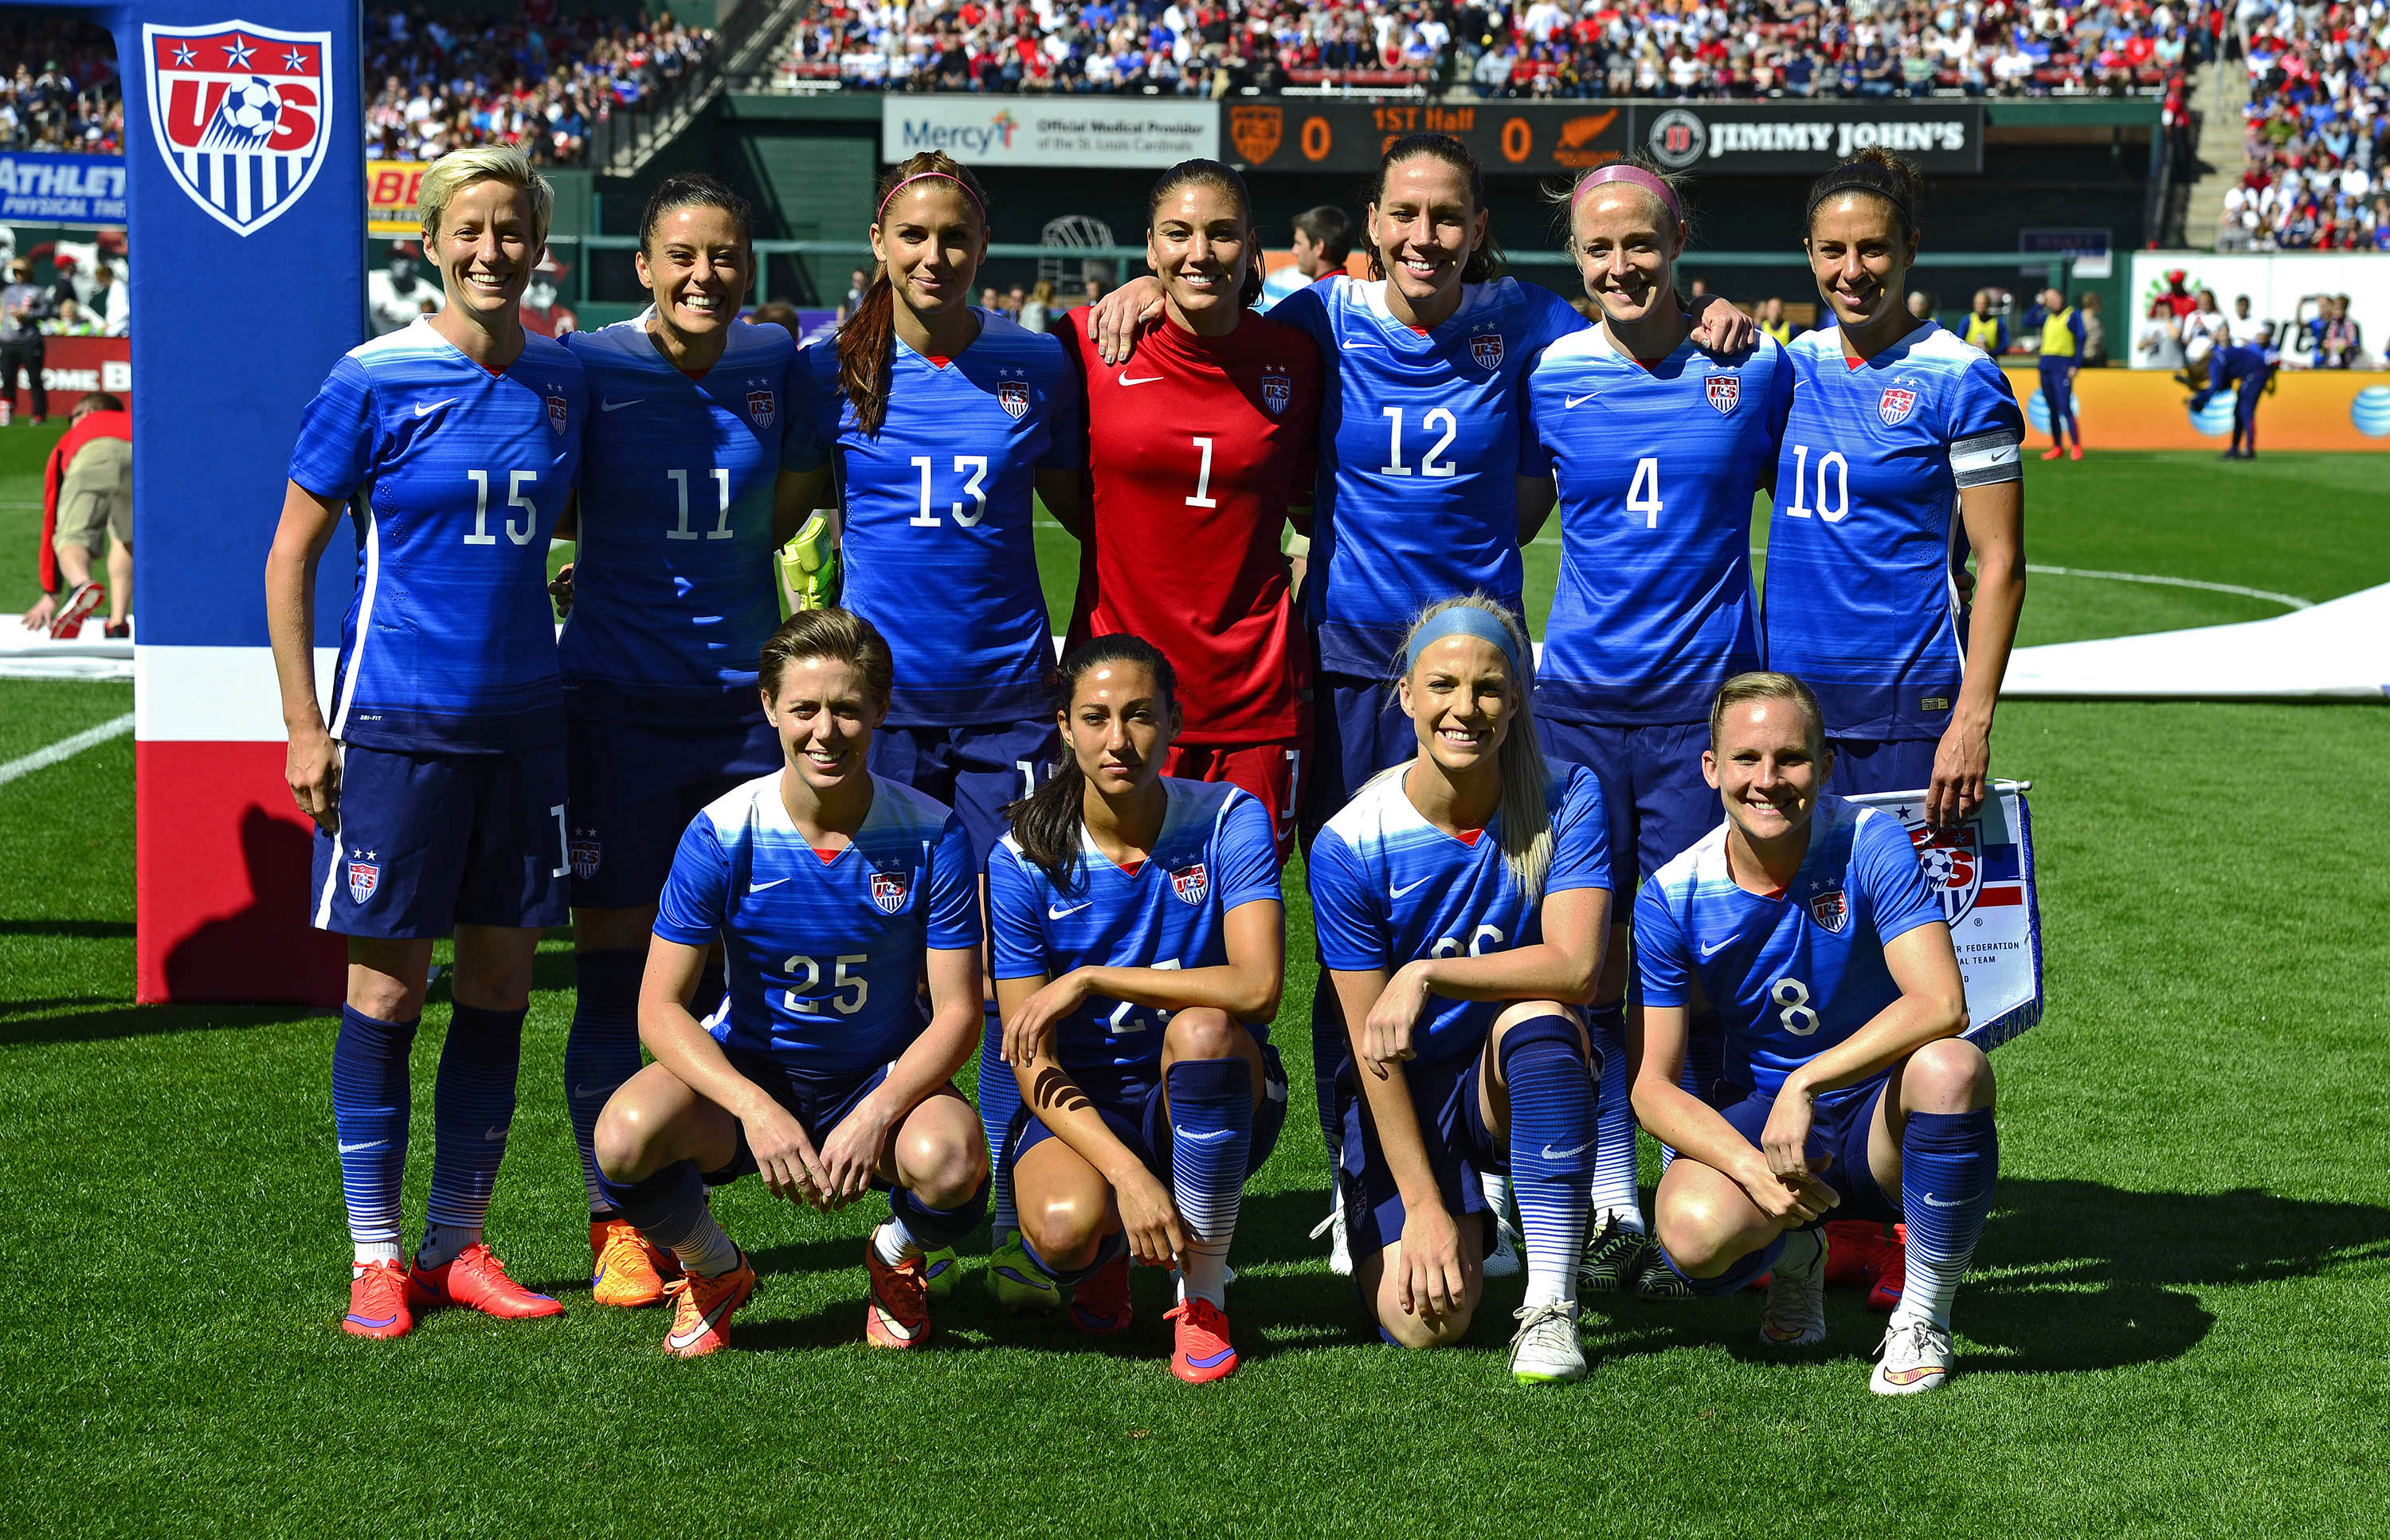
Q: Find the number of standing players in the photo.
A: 7